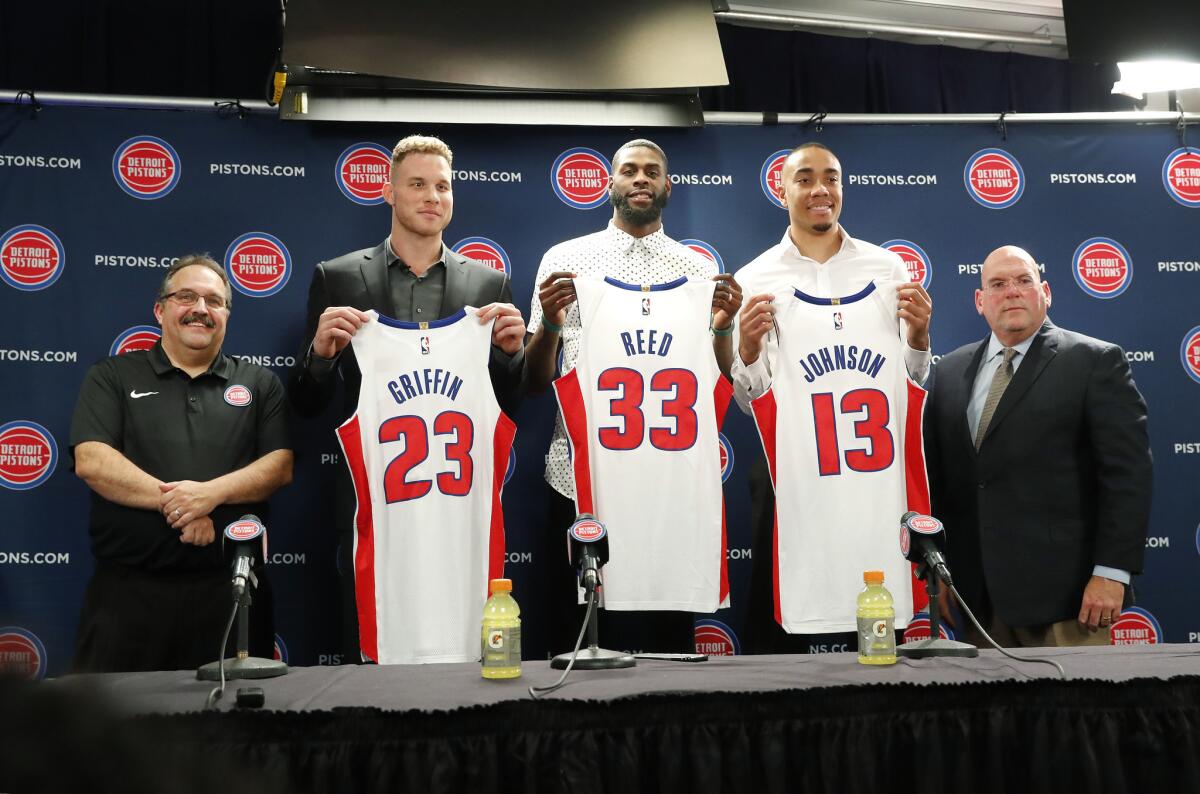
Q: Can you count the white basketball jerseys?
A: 3